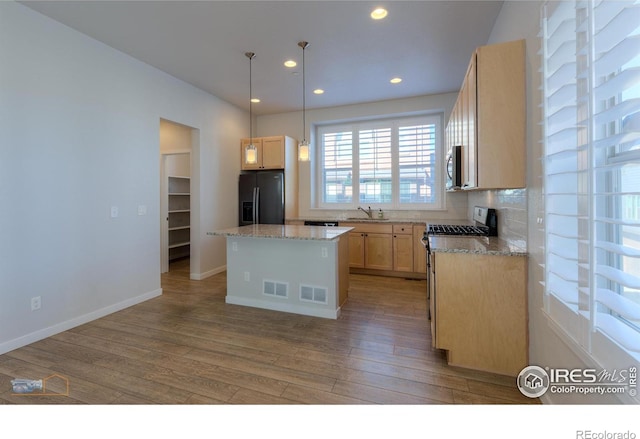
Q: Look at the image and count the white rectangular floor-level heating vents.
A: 2